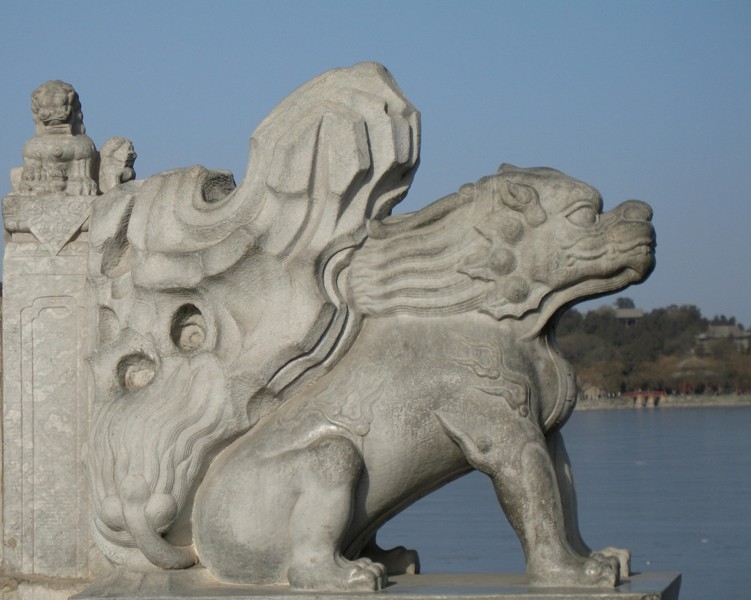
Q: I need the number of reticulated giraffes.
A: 0